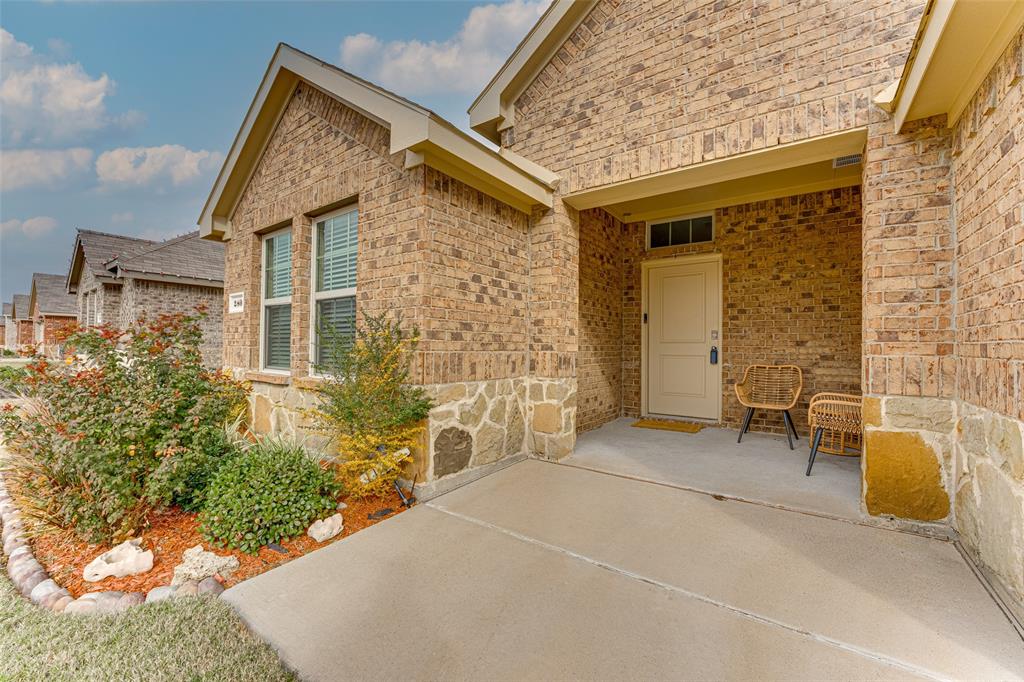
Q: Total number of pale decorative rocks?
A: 3